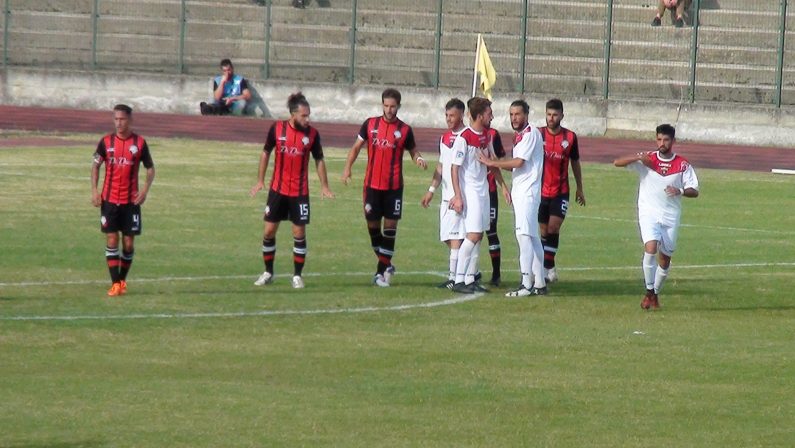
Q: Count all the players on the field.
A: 9